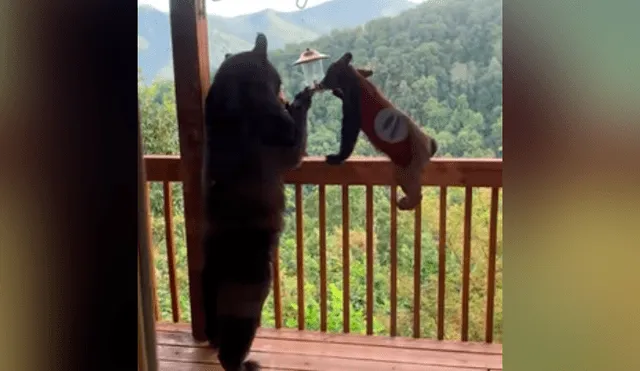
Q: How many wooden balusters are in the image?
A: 12